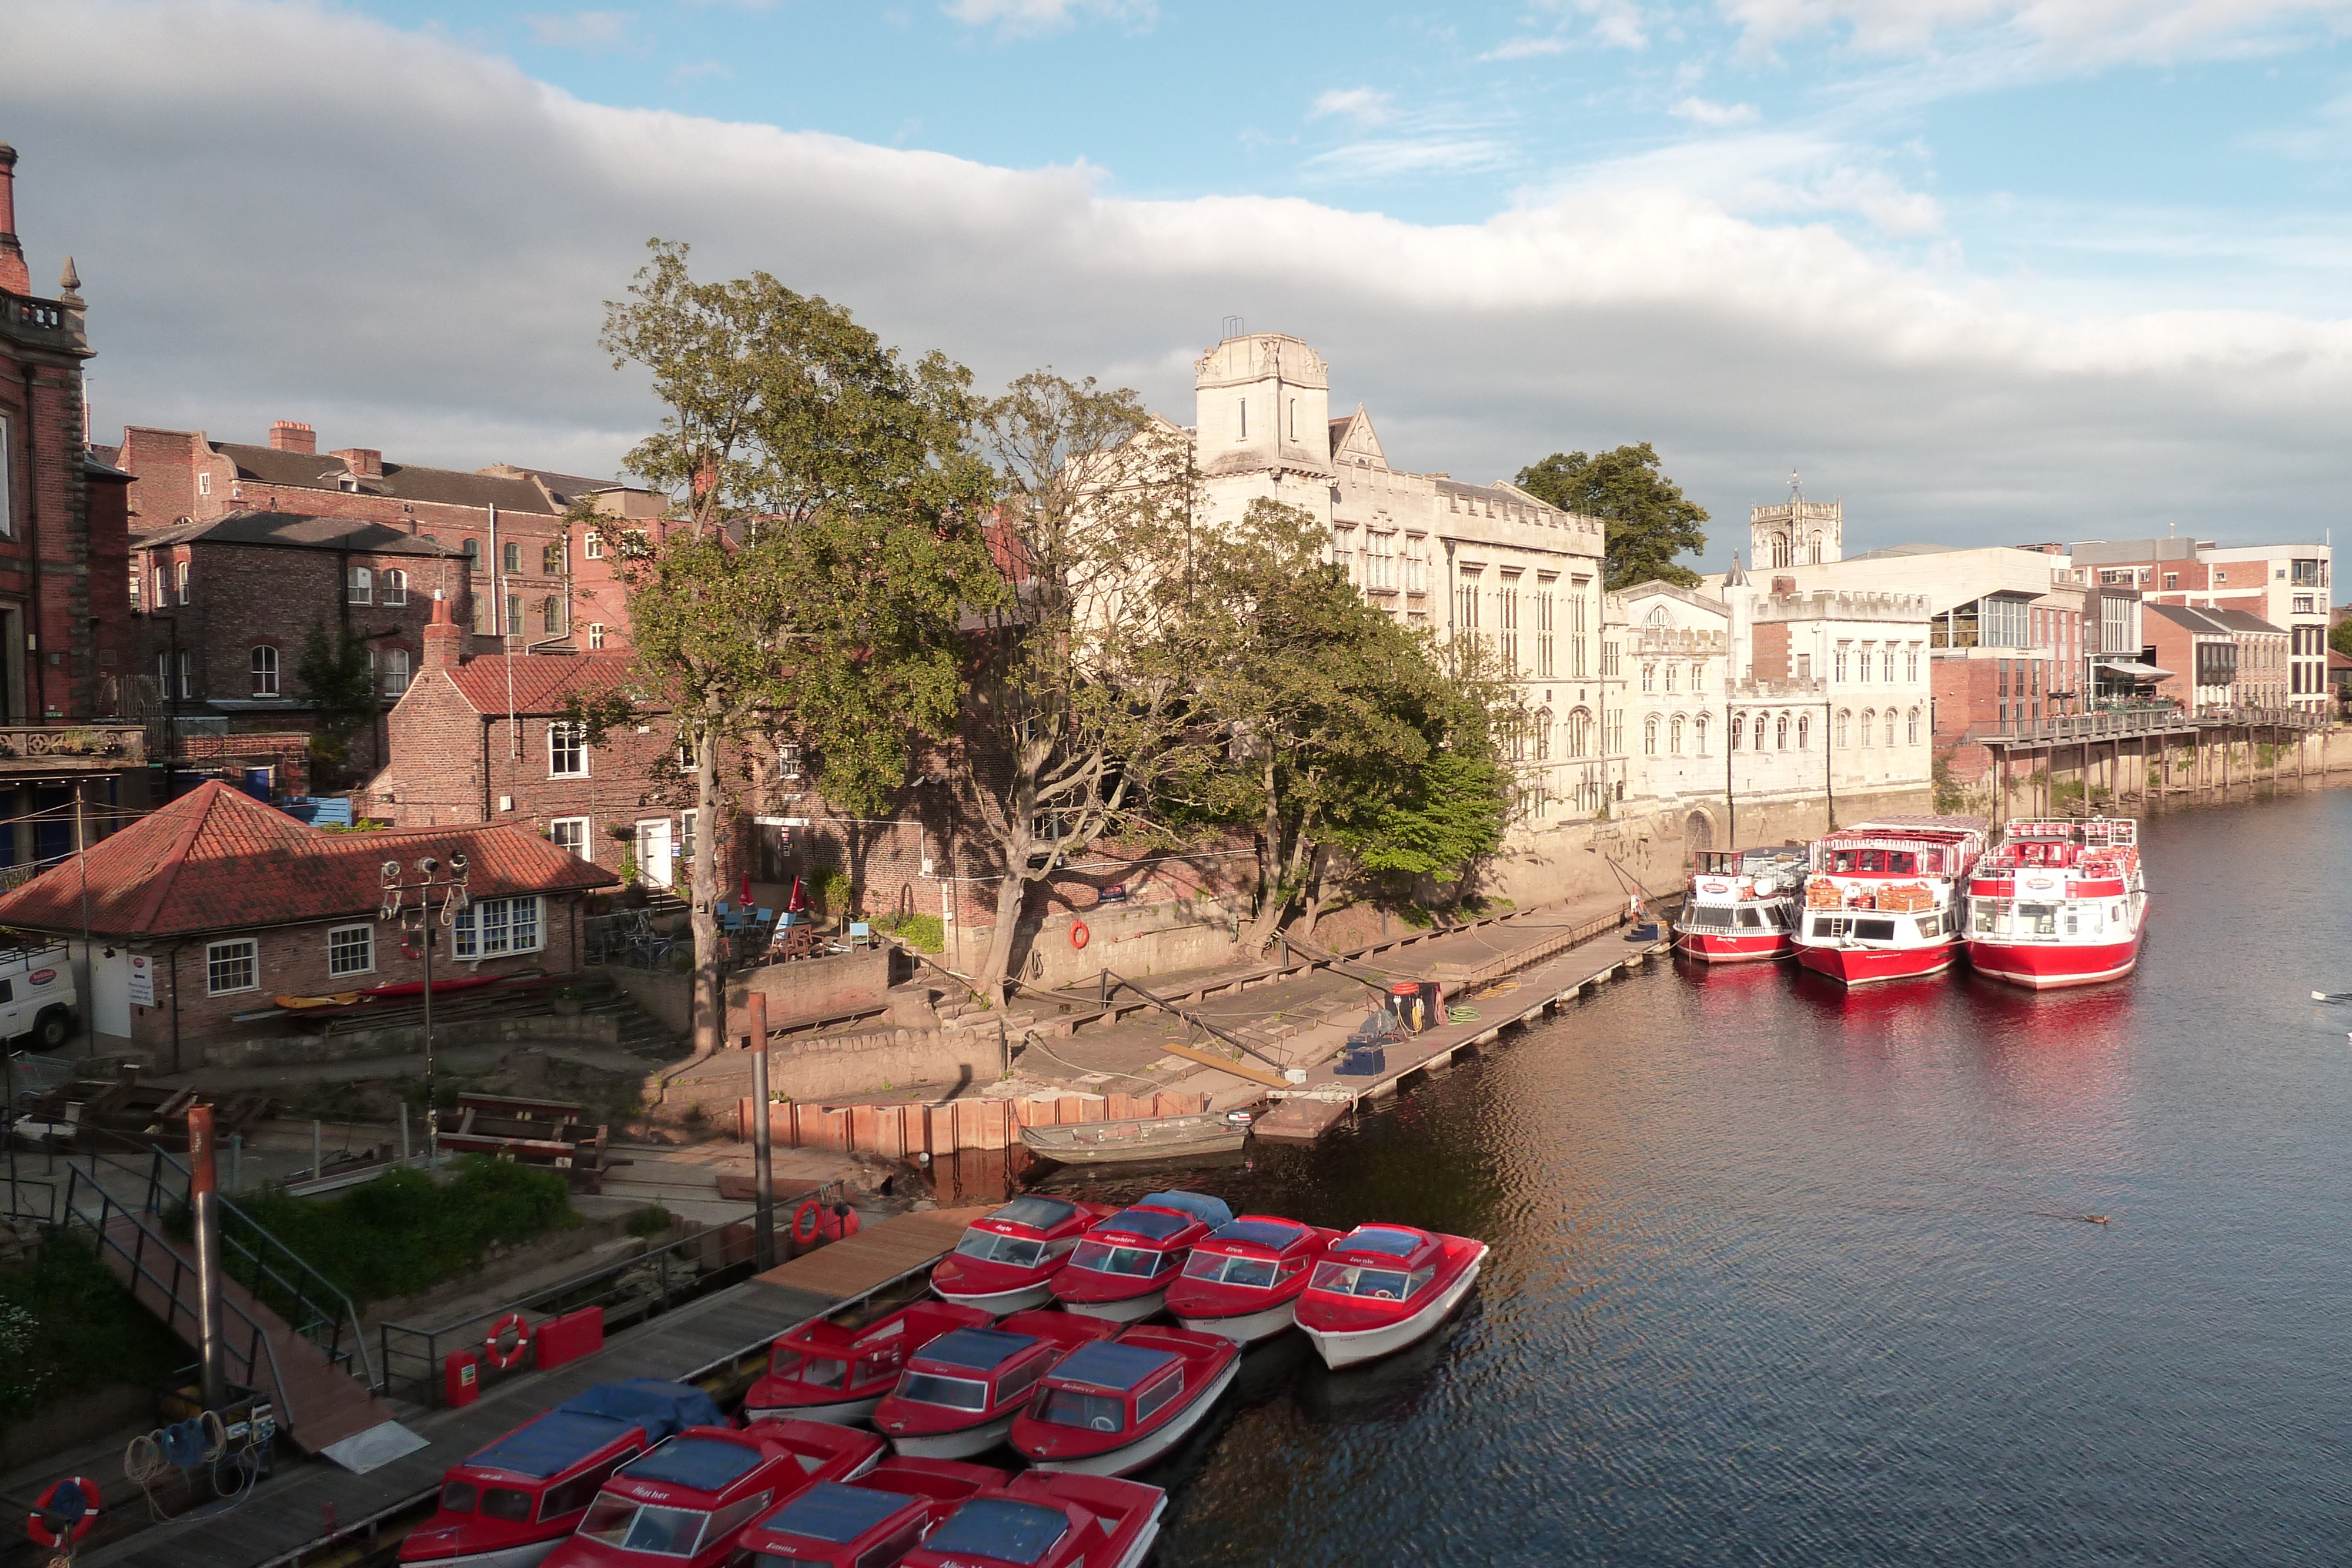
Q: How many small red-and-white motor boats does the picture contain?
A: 11